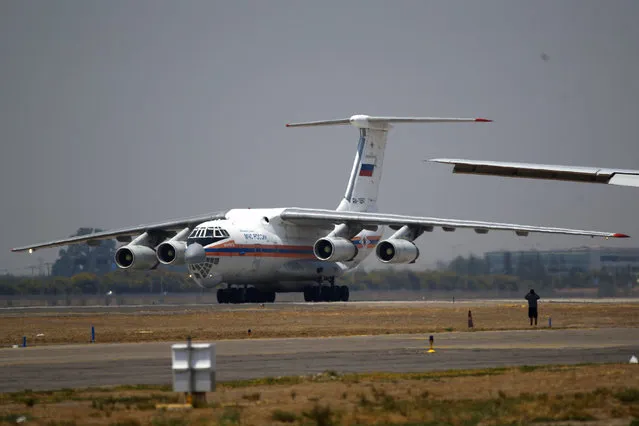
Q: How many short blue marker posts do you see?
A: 3